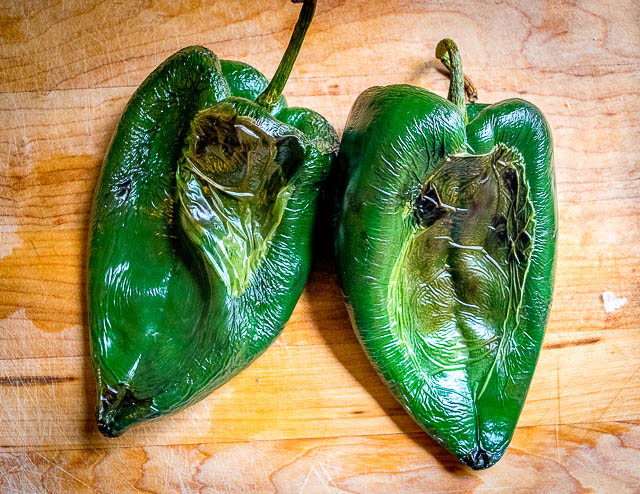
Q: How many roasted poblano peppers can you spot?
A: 2